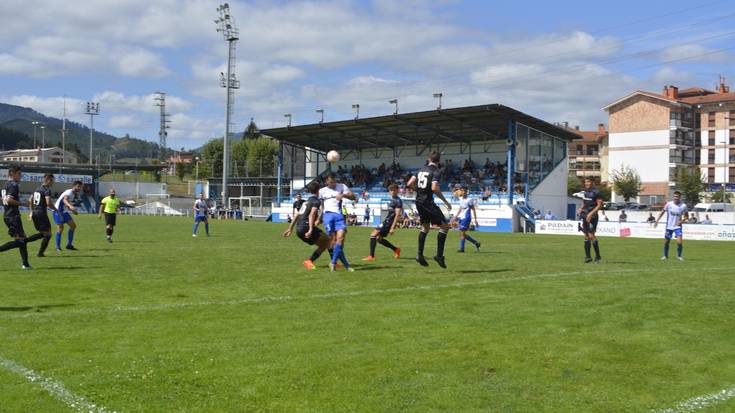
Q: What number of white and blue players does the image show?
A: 5